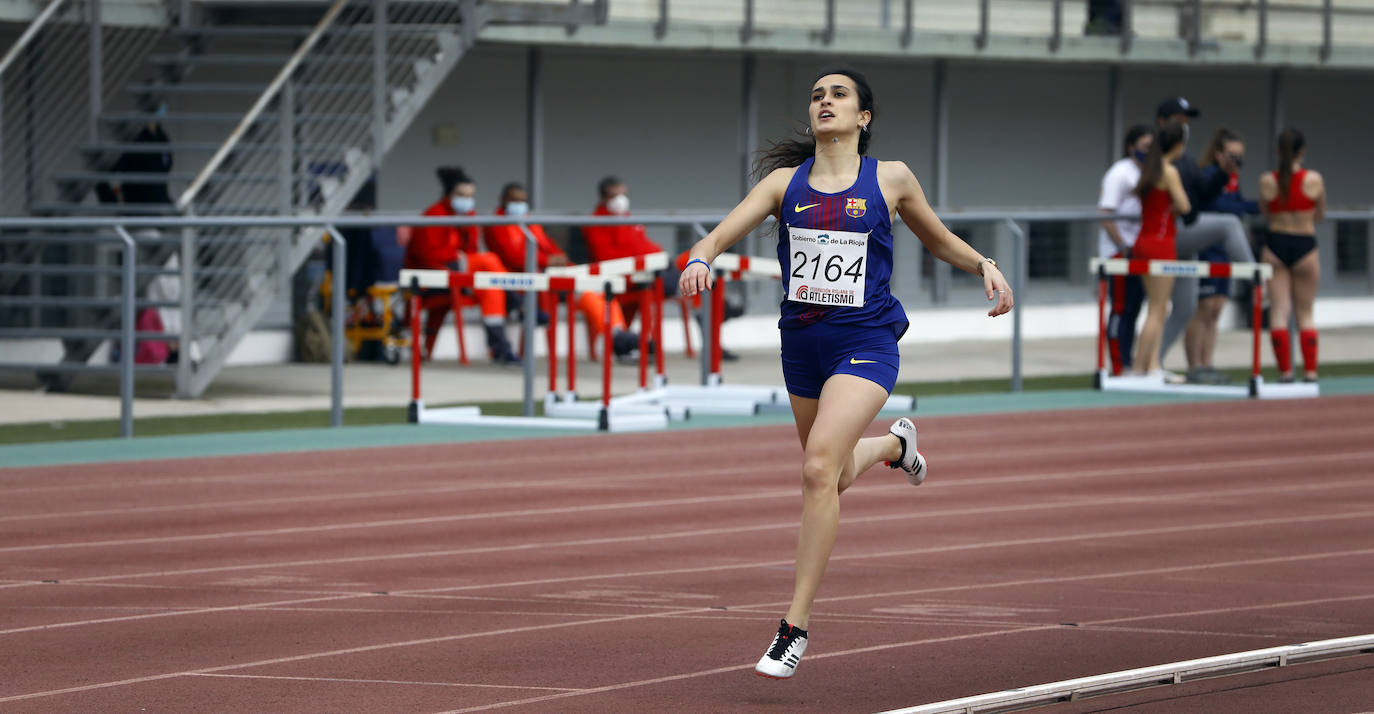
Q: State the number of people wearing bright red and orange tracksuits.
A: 3